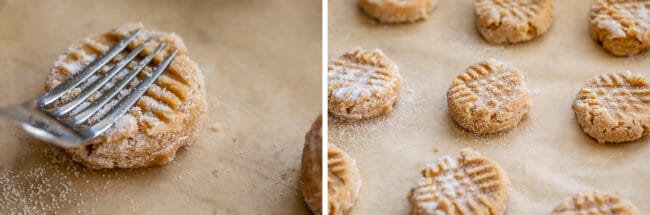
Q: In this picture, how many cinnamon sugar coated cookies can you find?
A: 11